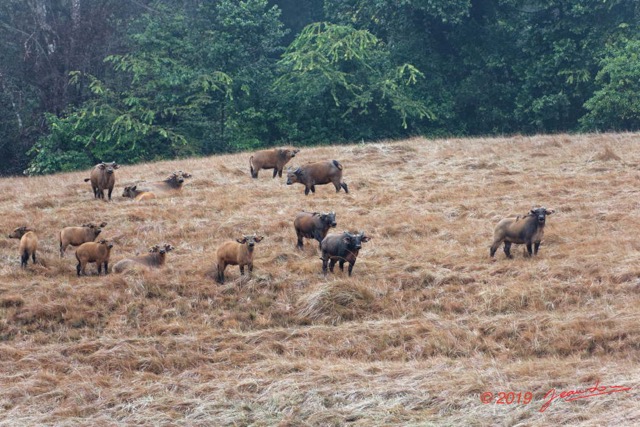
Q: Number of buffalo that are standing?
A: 10